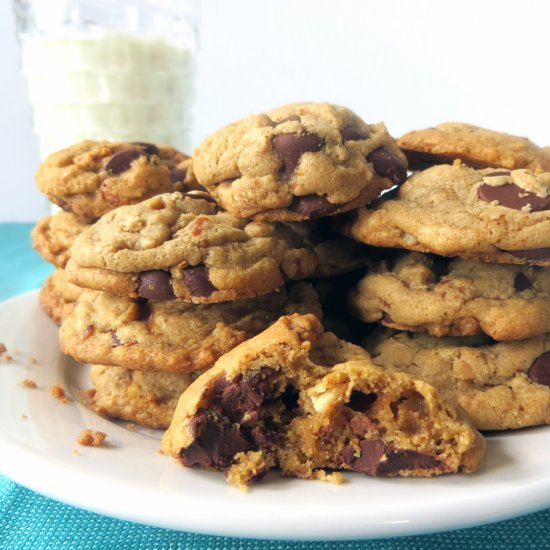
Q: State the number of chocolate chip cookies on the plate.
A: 12